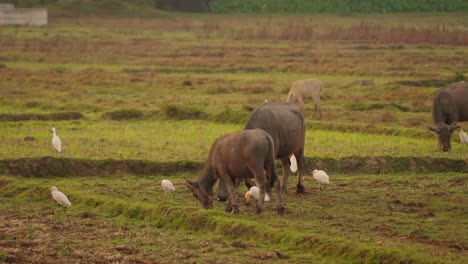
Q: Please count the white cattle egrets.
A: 7